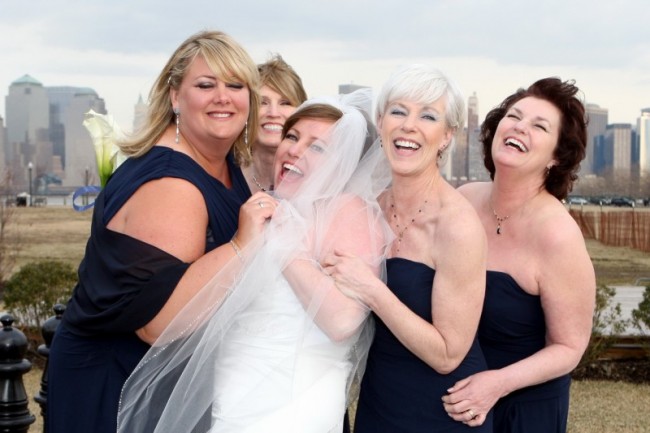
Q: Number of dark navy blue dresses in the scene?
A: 3